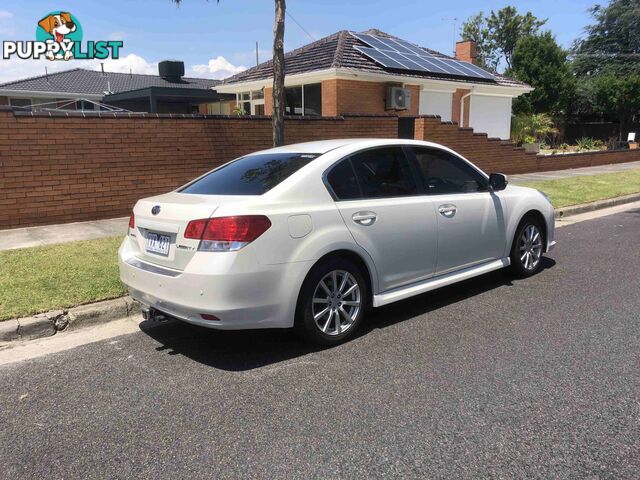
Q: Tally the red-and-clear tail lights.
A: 2